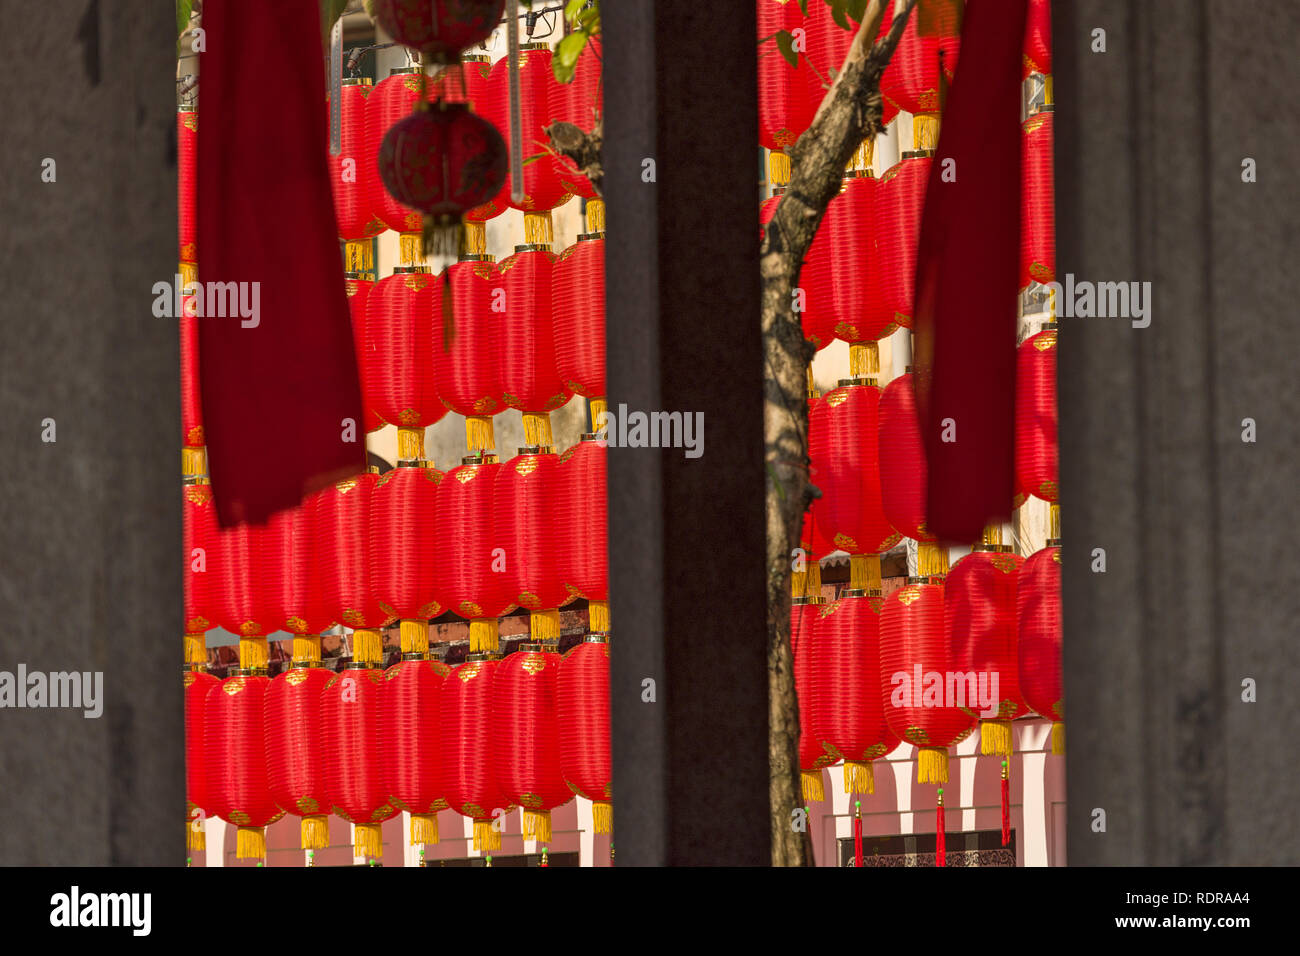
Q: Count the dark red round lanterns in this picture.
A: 2